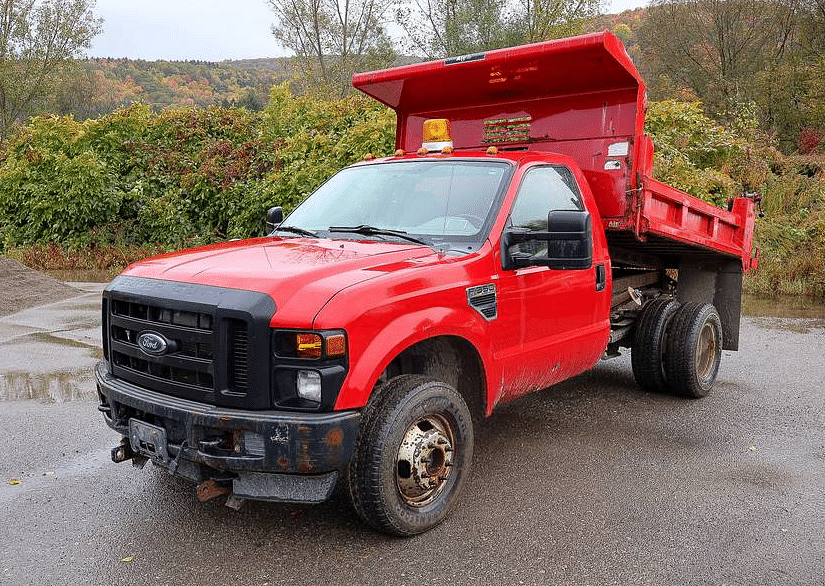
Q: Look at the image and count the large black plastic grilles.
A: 1